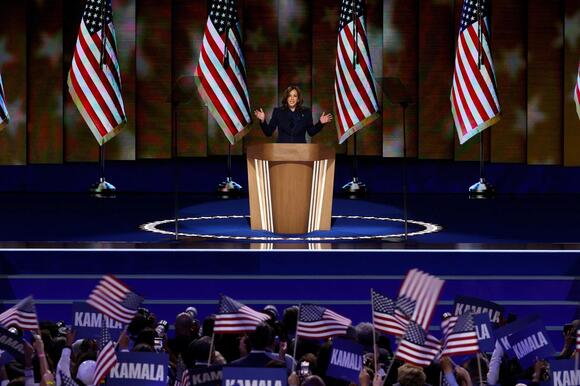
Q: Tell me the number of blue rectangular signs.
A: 11